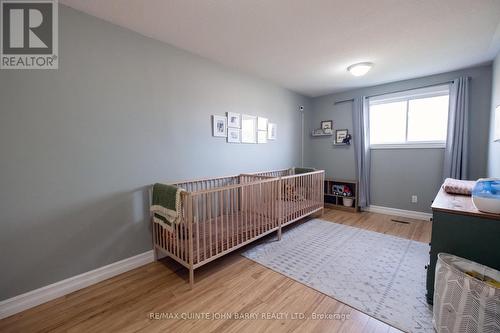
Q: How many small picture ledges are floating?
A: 2